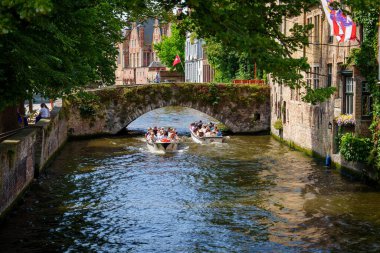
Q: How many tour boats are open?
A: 2